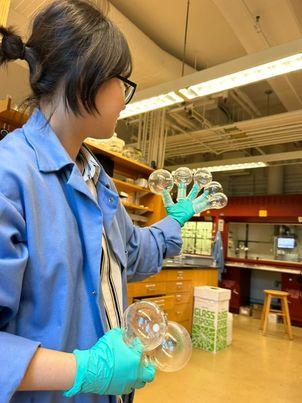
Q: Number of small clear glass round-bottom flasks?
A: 5